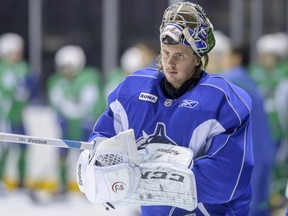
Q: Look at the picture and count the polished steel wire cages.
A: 1